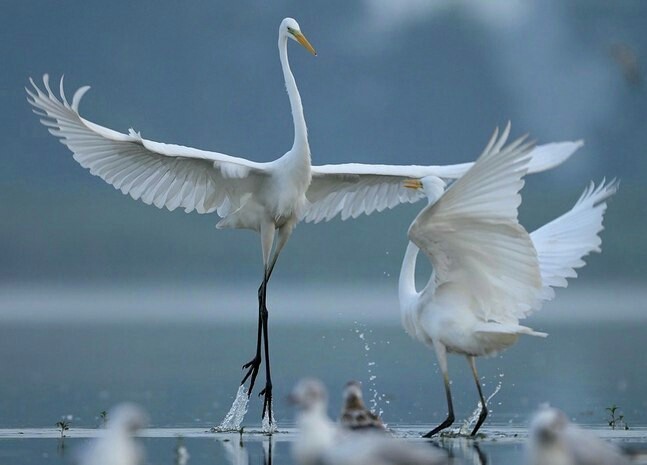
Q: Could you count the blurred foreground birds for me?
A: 4